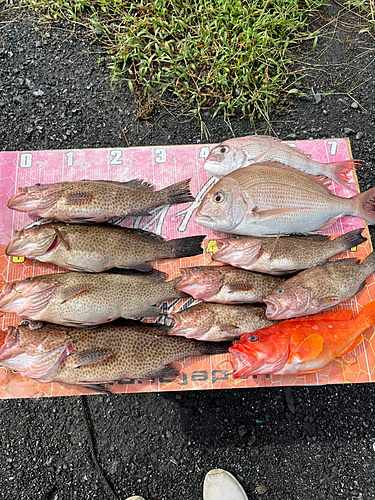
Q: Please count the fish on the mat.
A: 11